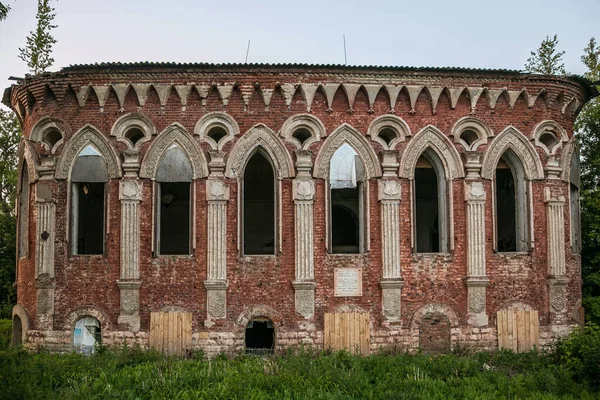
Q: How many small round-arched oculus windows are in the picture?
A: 7